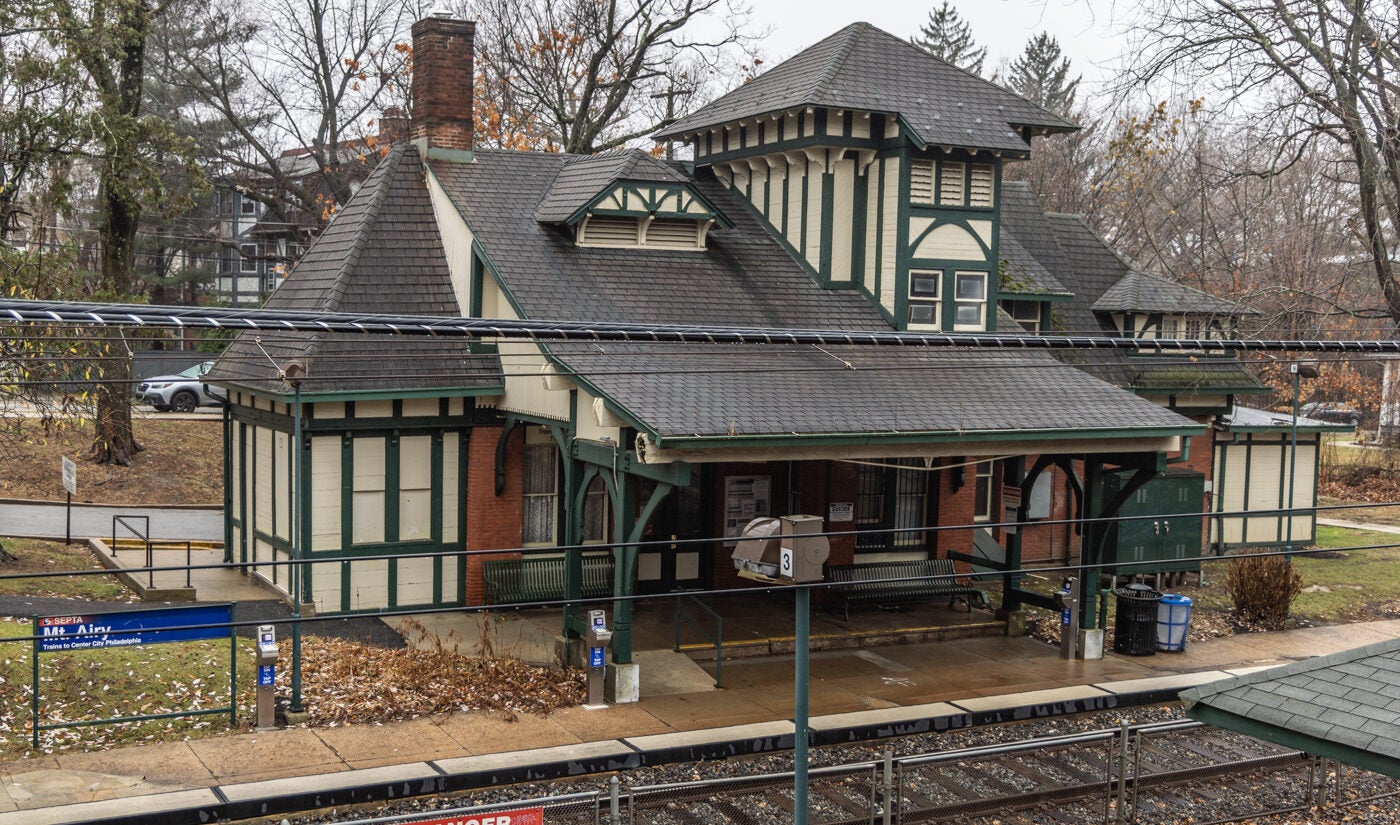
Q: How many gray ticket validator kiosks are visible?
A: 3